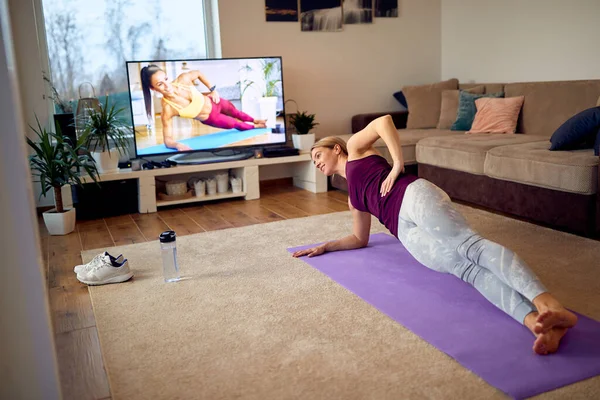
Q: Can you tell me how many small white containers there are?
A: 4